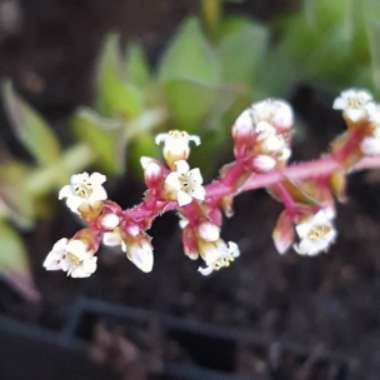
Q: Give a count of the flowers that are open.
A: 7